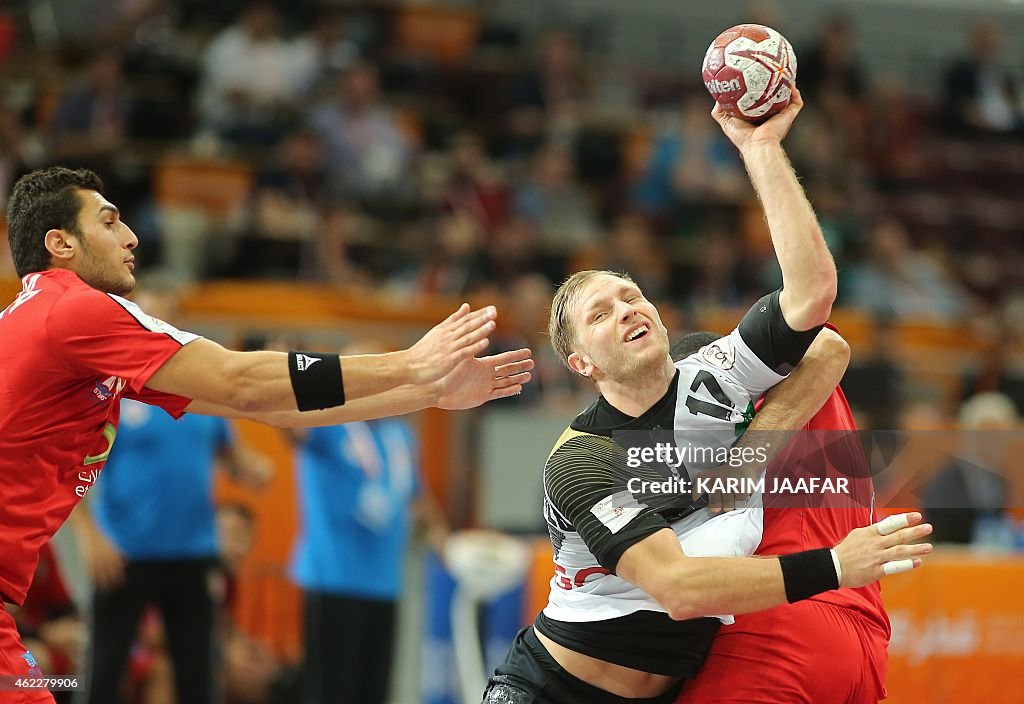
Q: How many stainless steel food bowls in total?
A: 0